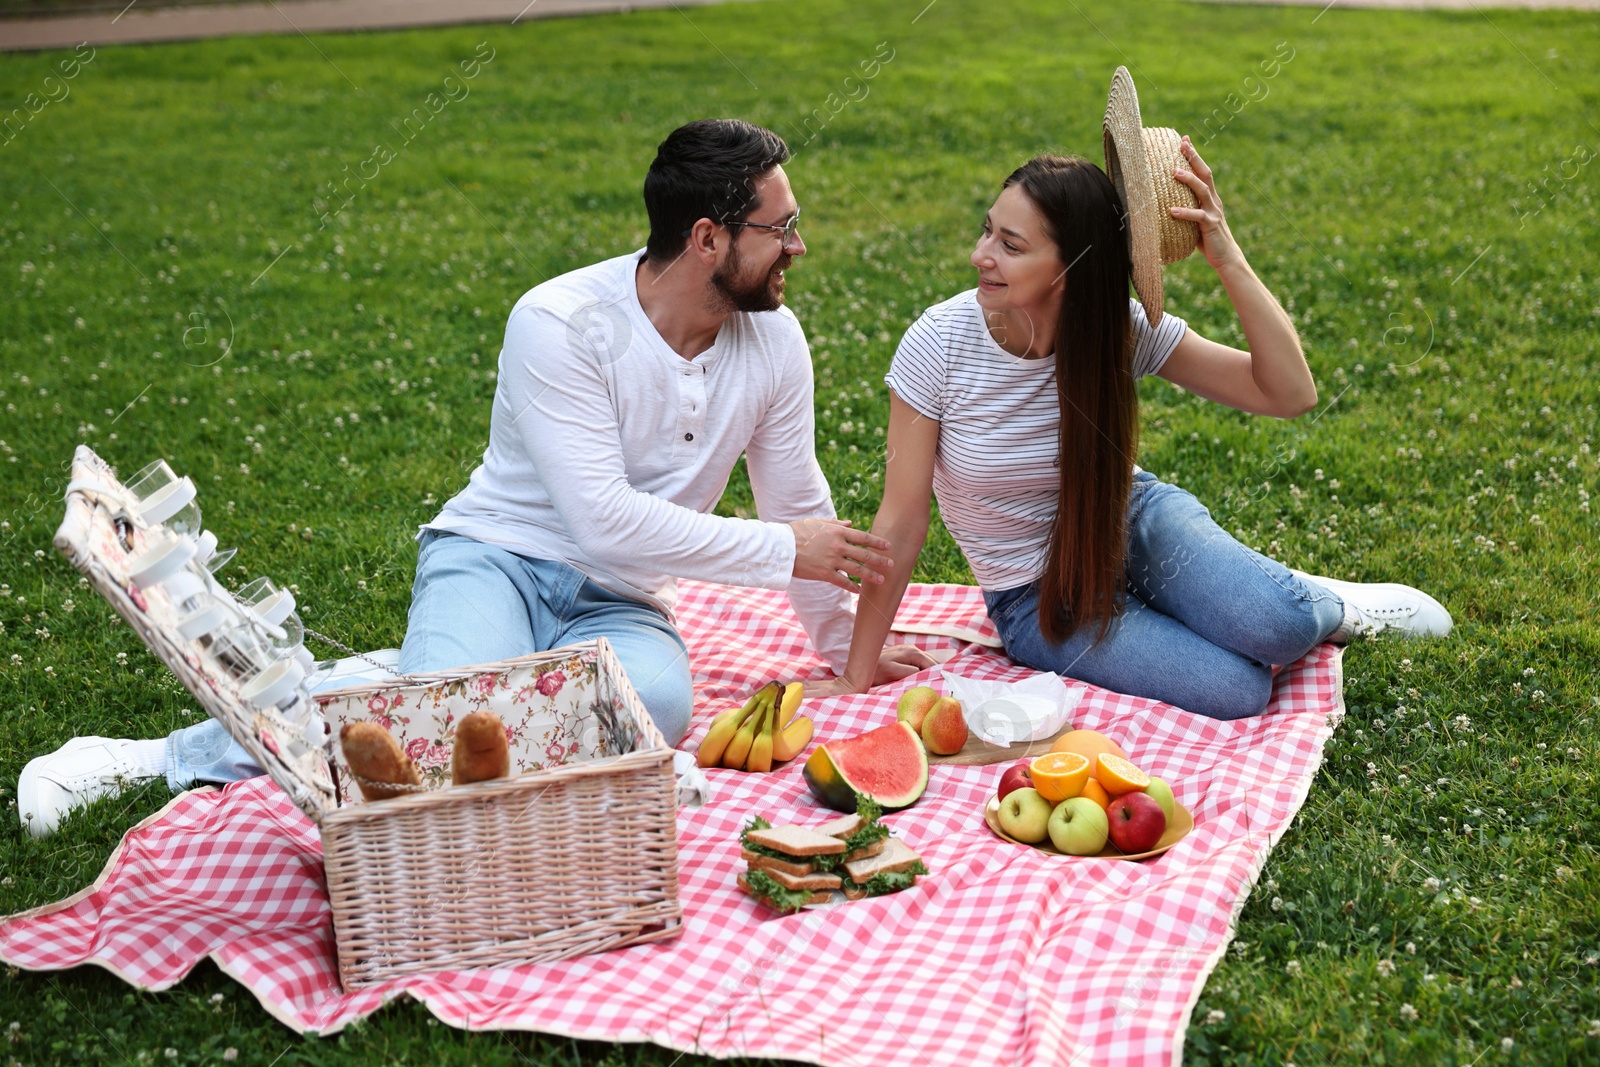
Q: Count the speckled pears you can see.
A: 2